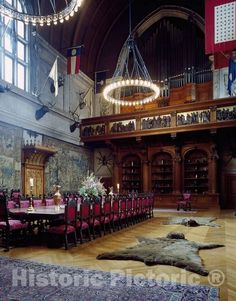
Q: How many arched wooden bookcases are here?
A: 3